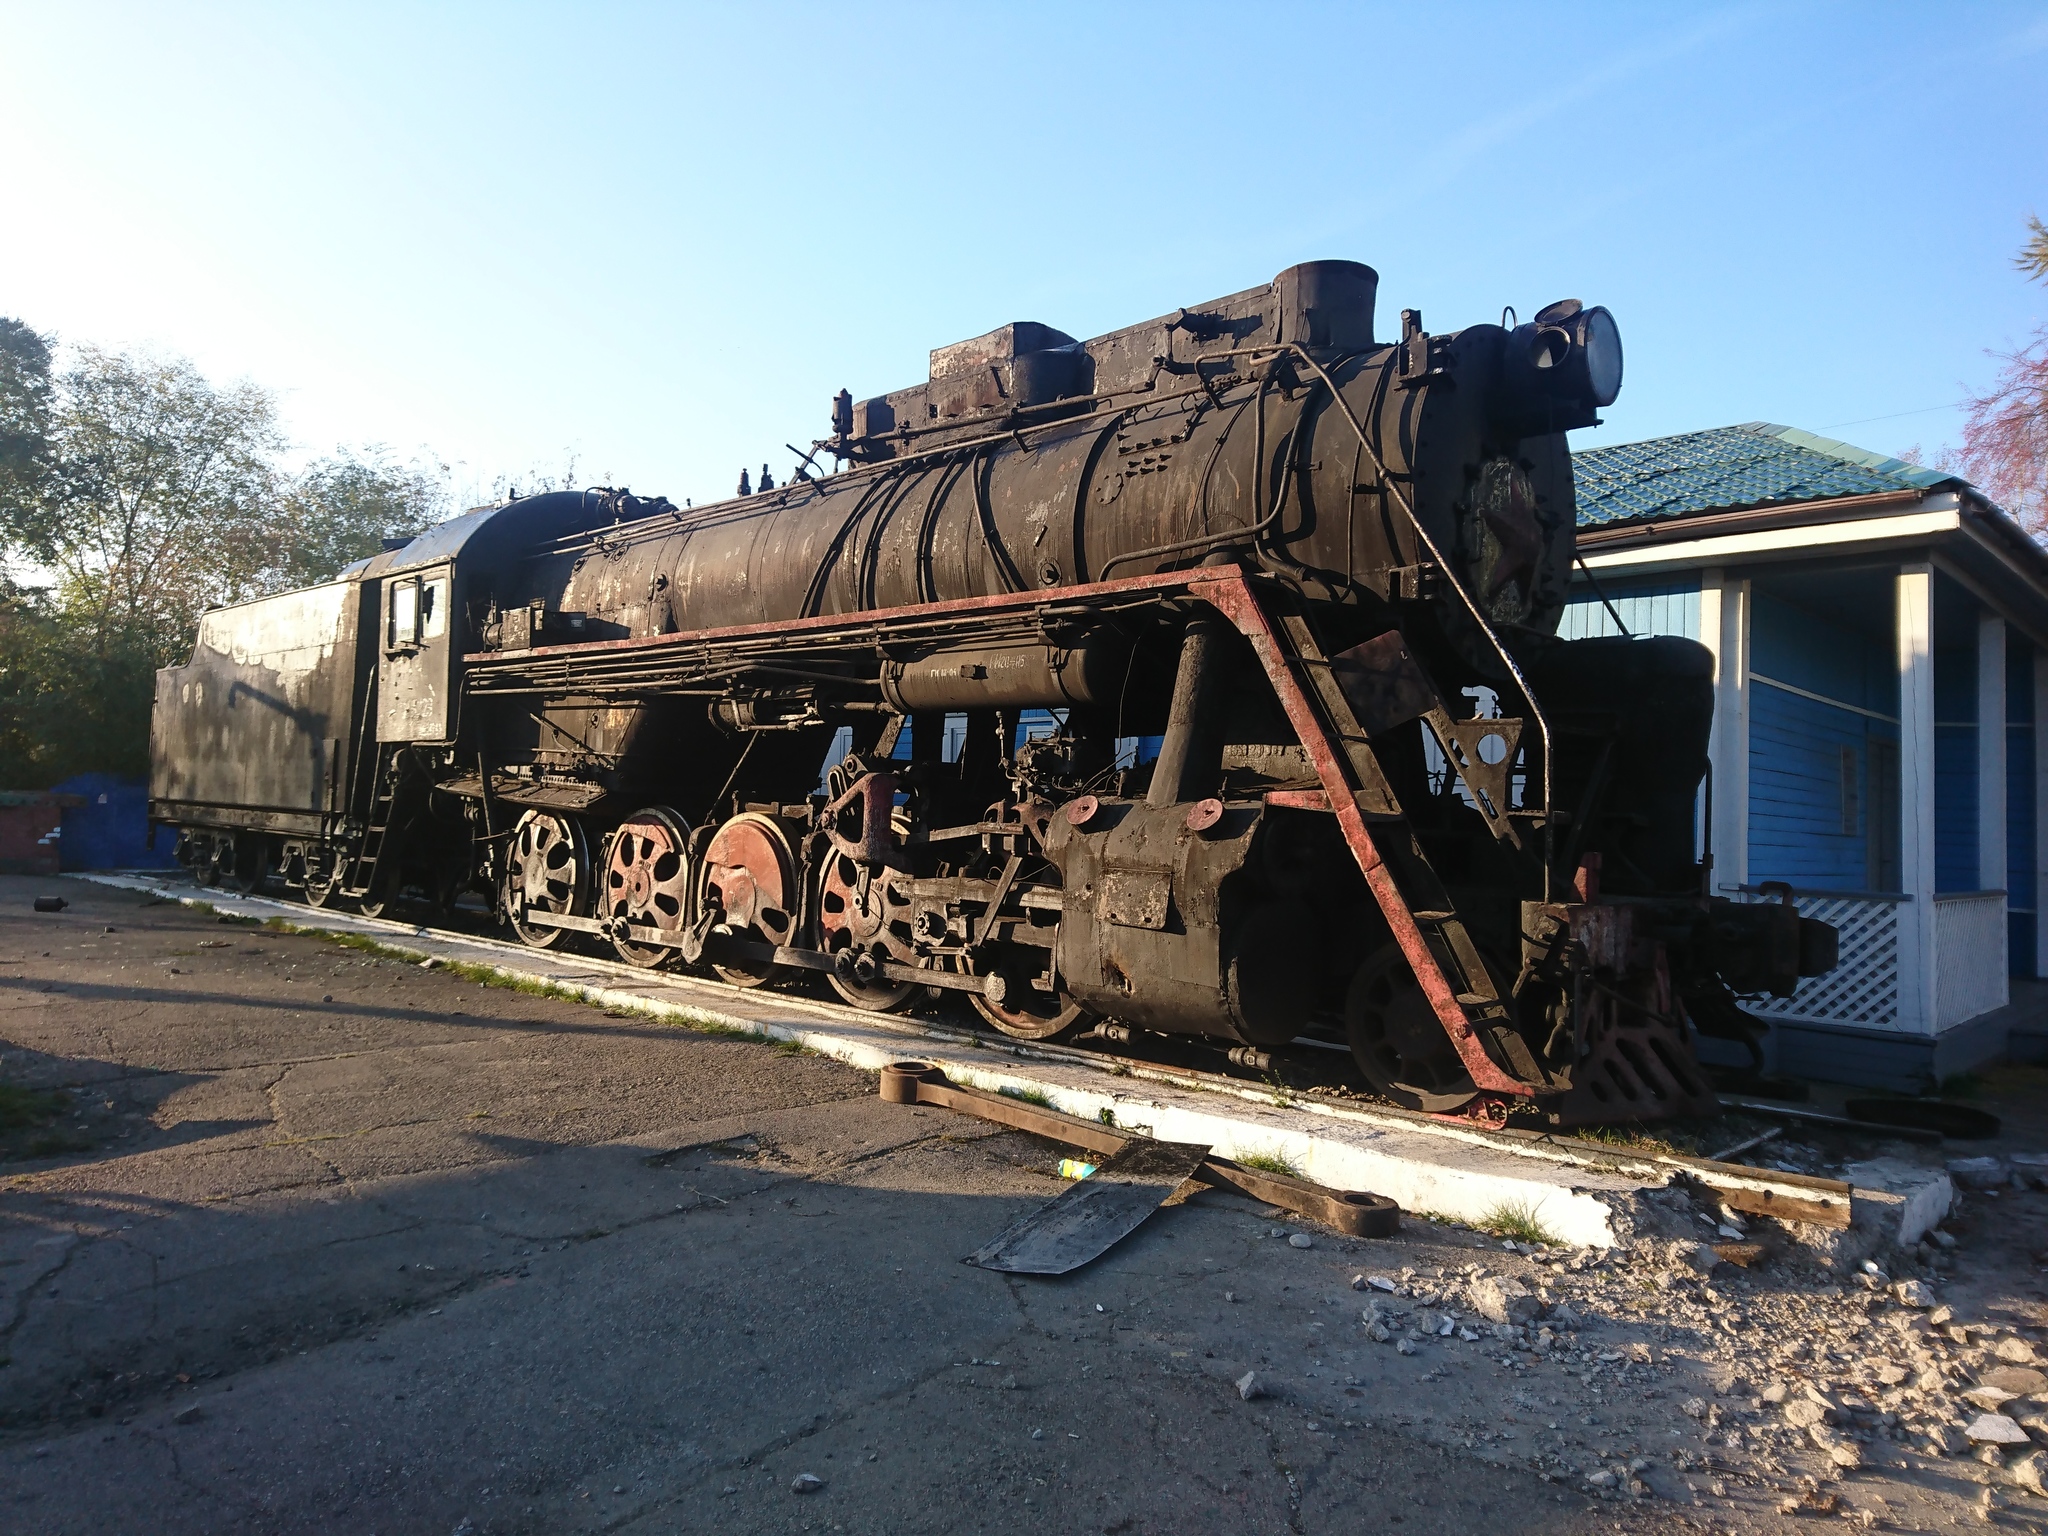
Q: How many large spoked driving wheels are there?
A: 5